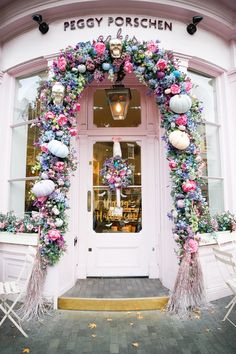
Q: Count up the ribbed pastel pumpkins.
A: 4